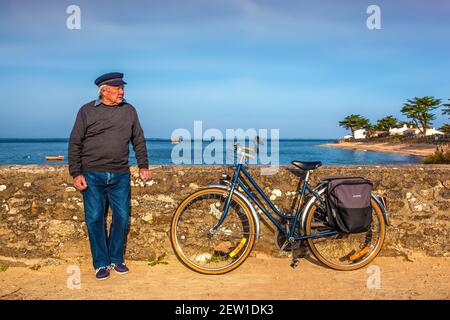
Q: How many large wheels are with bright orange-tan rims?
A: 2